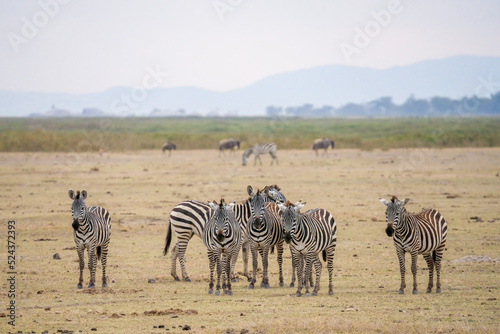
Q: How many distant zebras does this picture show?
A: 1